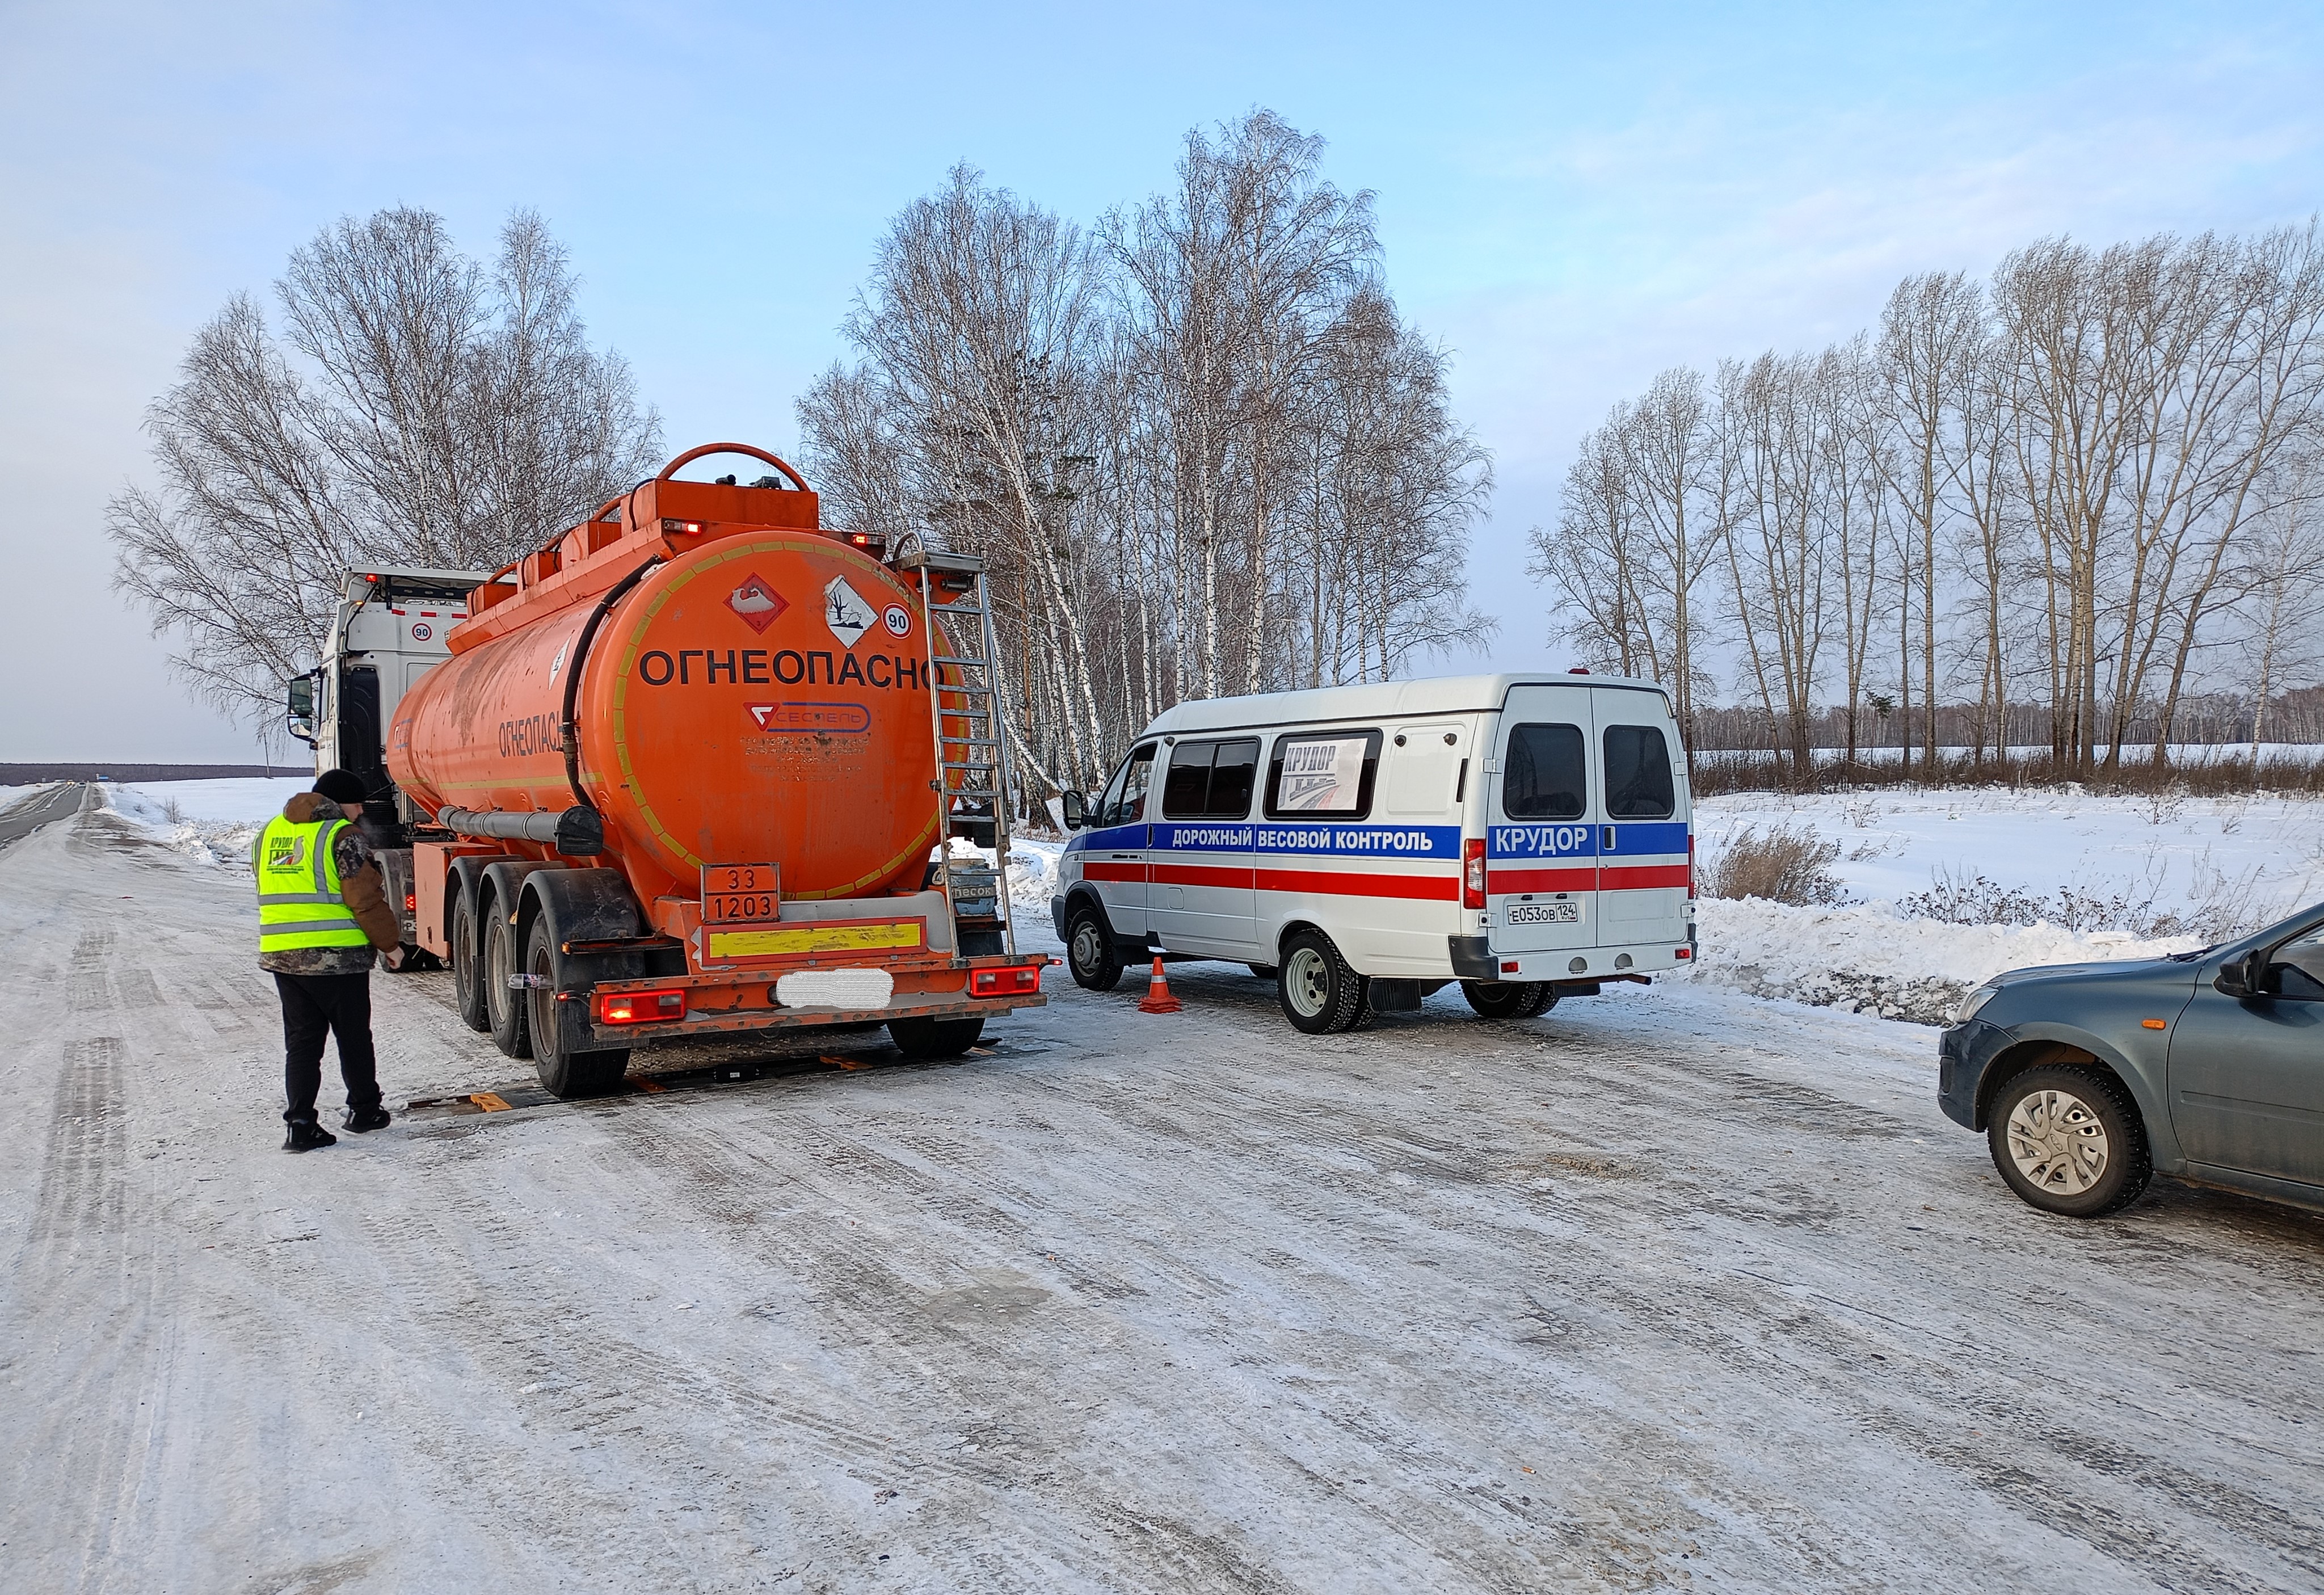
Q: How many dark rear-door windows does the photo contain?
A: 2